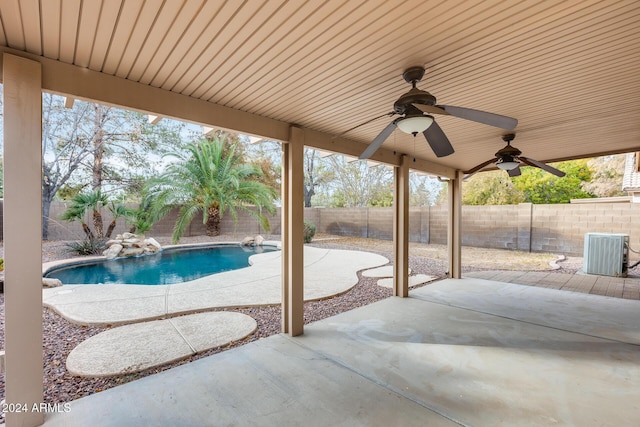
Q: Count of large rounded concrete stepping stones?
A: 3